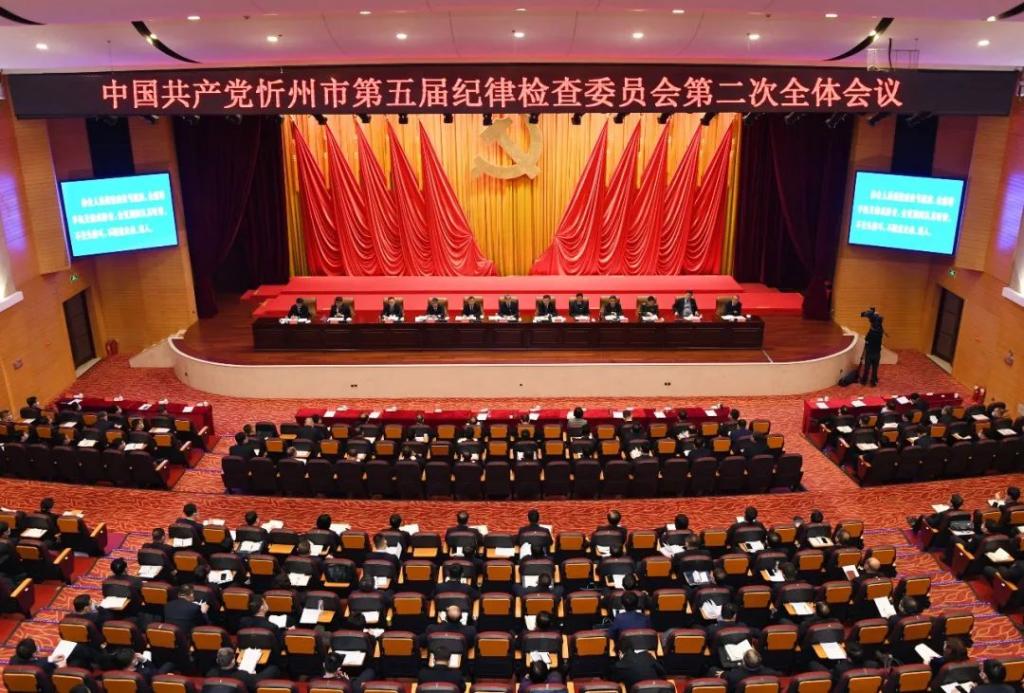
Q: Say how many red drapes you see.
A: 10